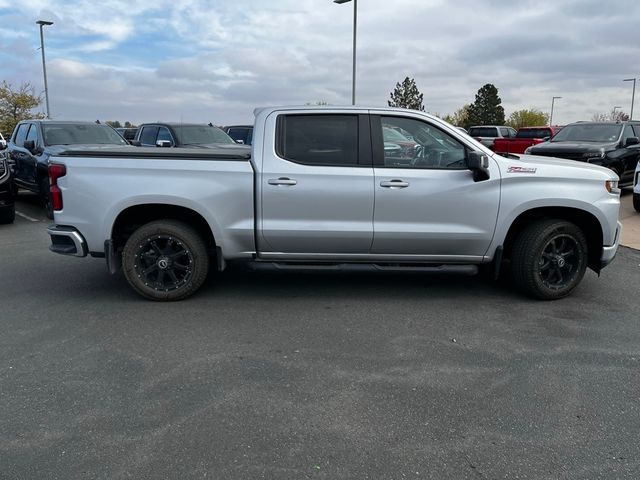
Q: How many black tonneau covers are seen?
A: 1